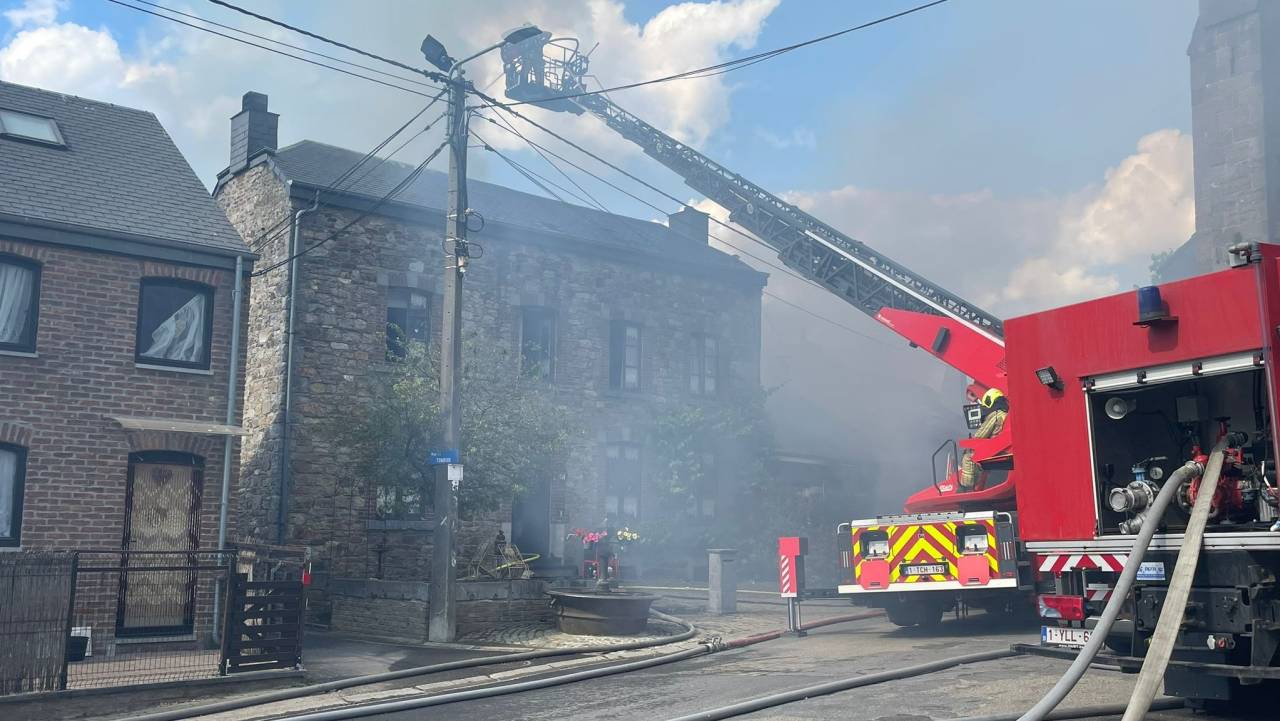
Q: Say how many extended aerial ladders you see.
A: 1